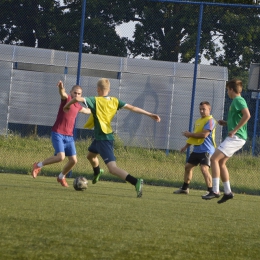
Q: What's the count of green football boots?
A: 2